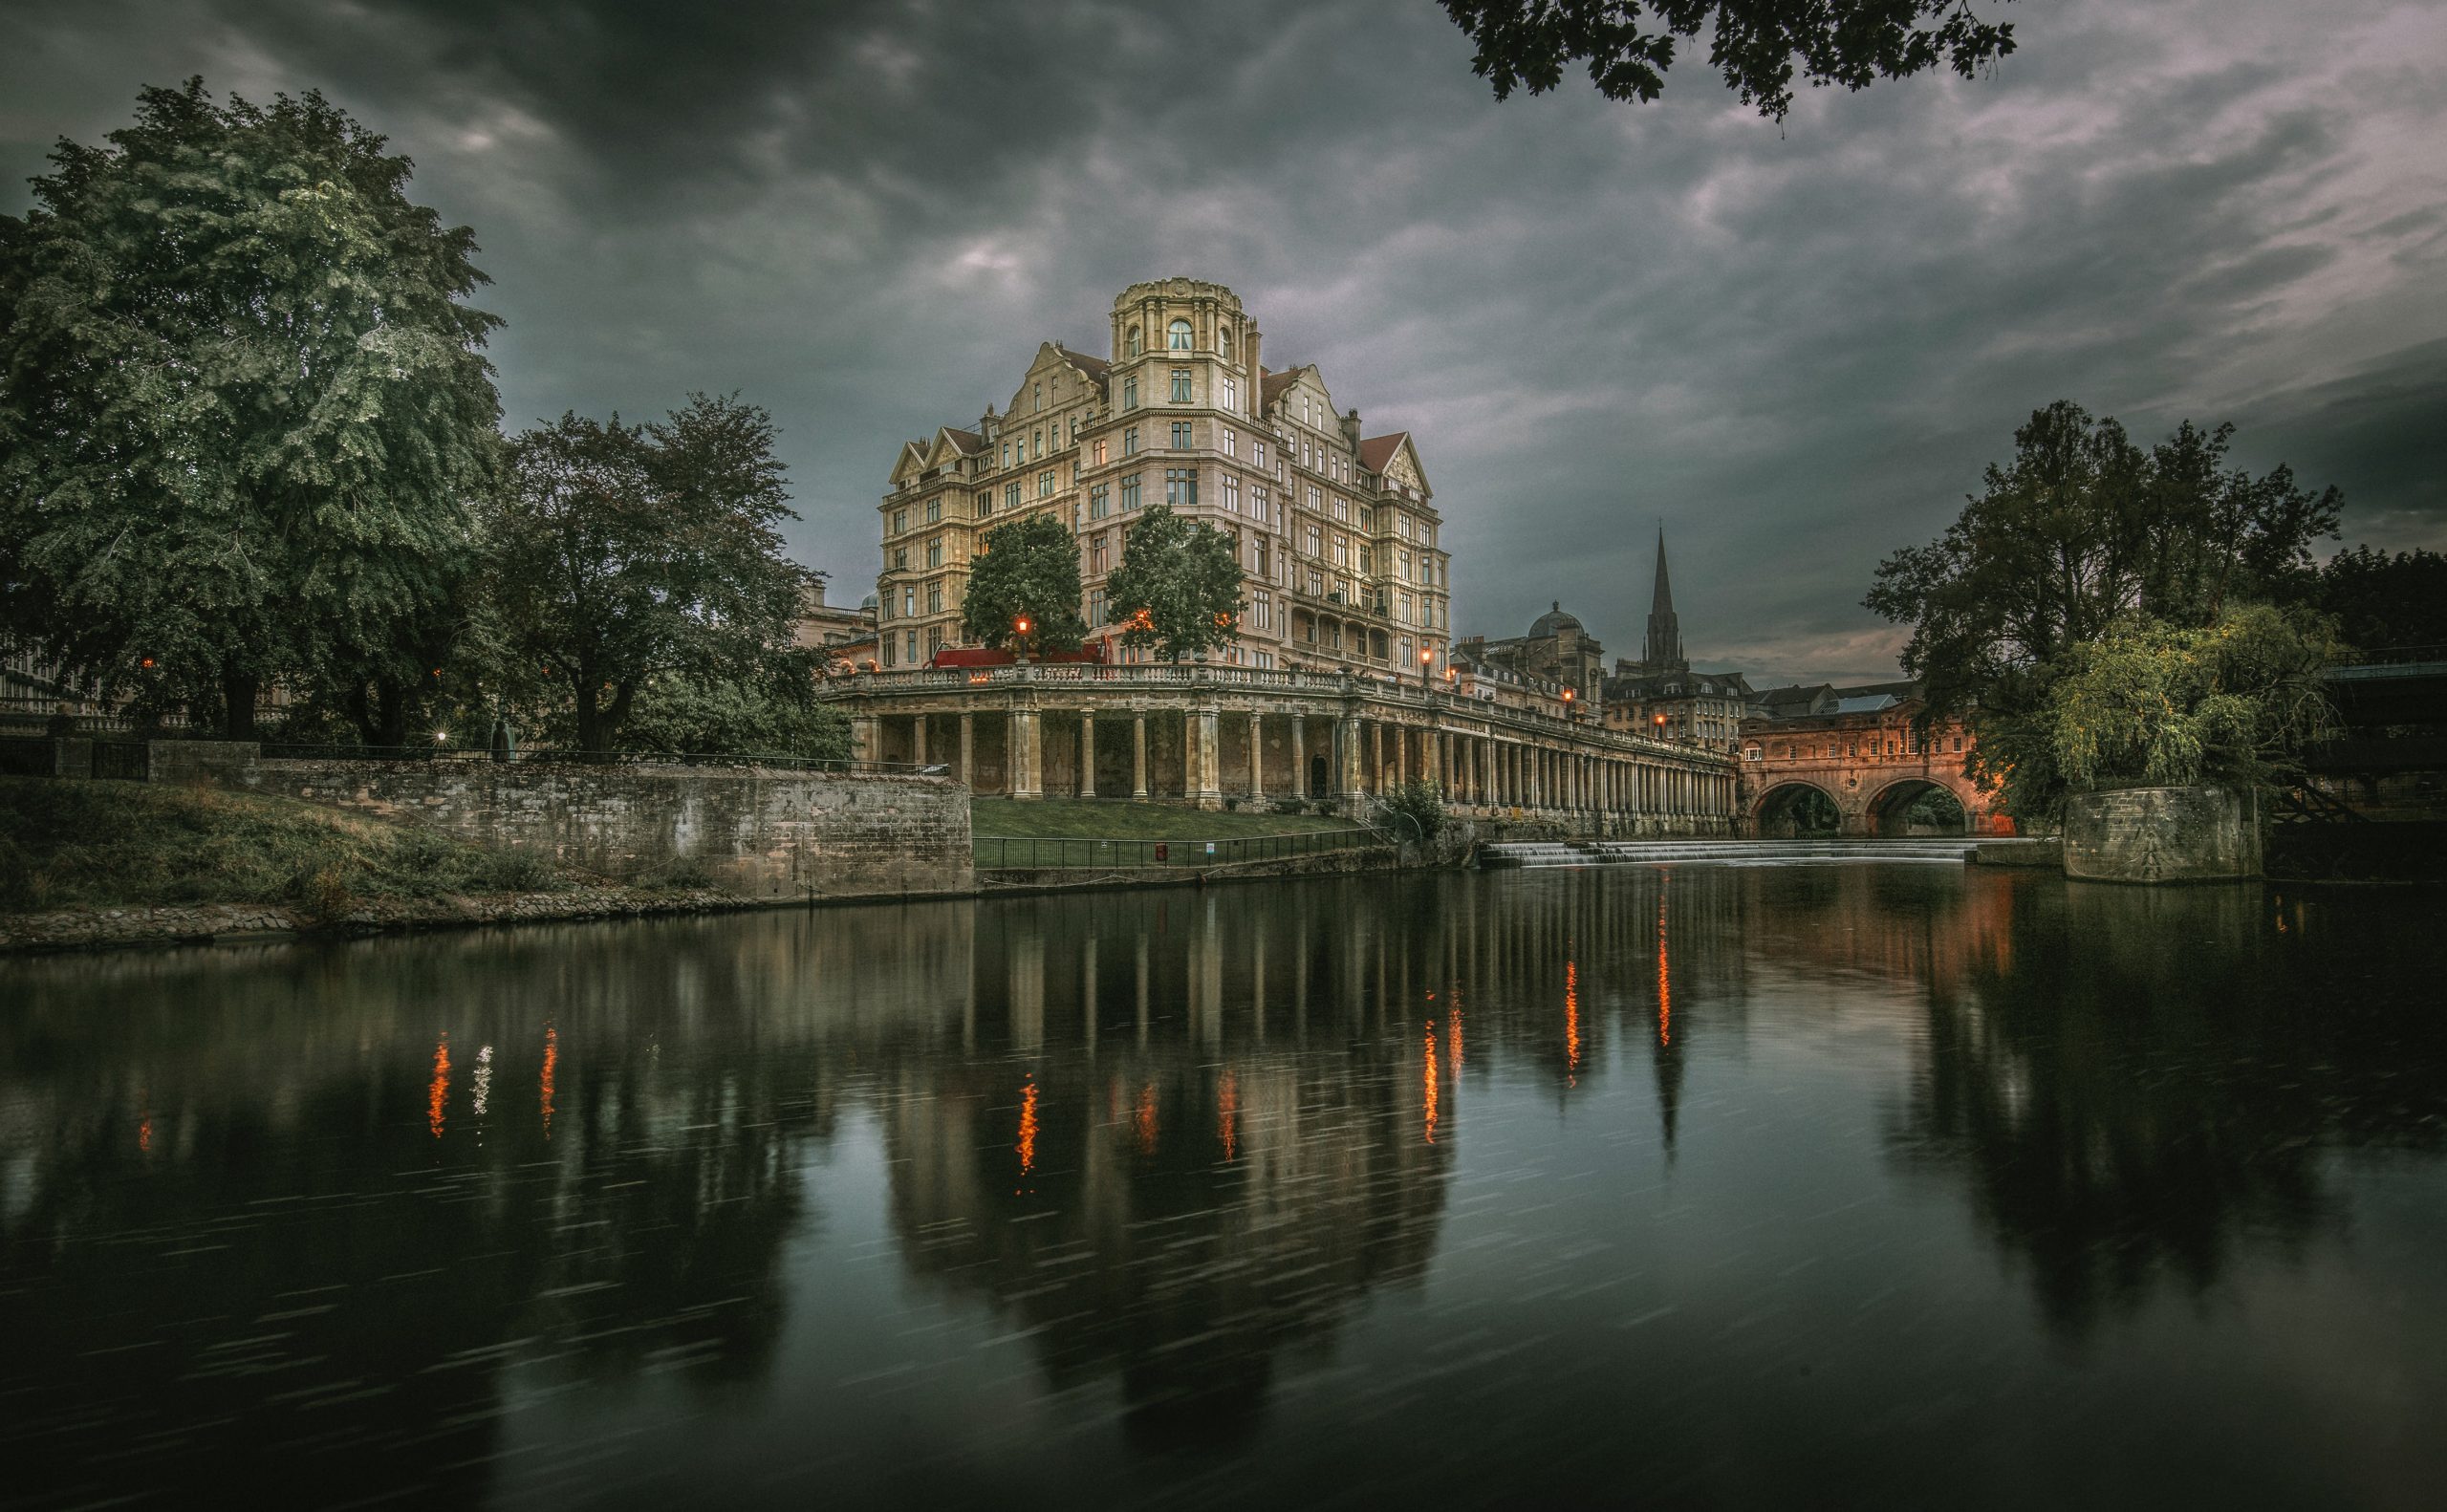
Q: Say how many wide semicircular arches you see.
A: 2